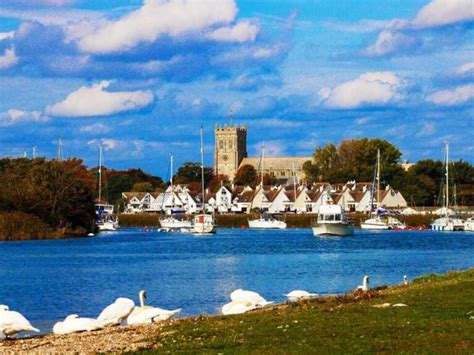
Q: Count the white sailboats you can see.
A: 6